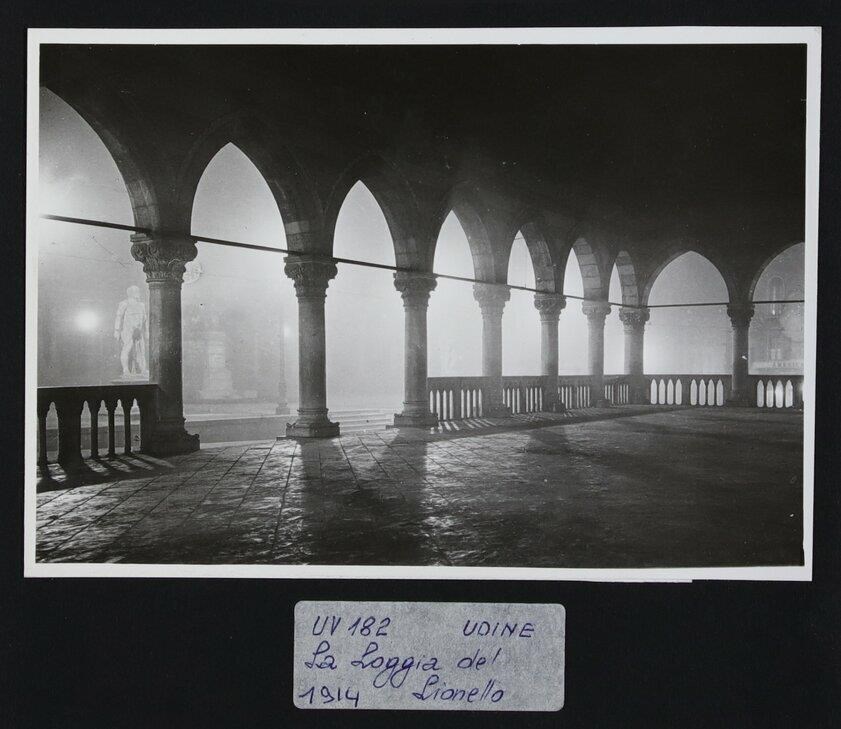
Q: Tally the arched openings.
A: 9